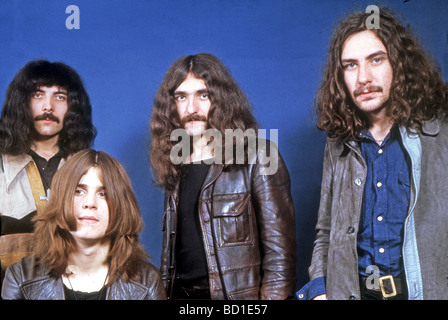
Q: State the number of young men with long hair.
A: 4